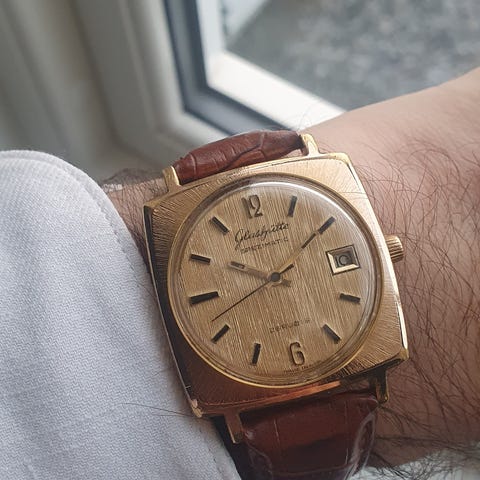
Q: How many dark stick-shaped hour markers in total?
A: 9